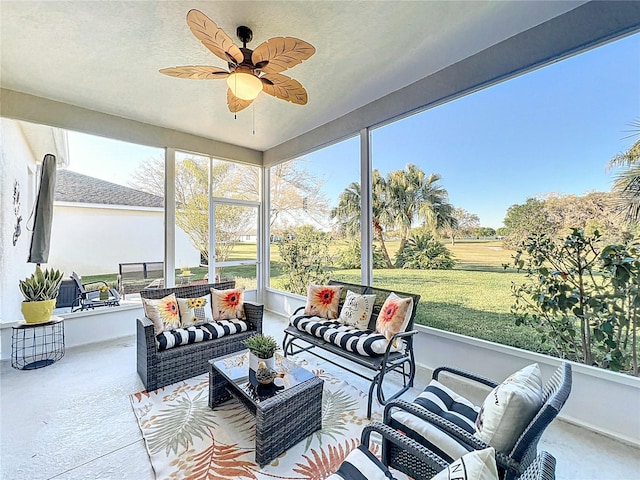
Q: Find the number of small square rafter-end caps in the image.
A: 0